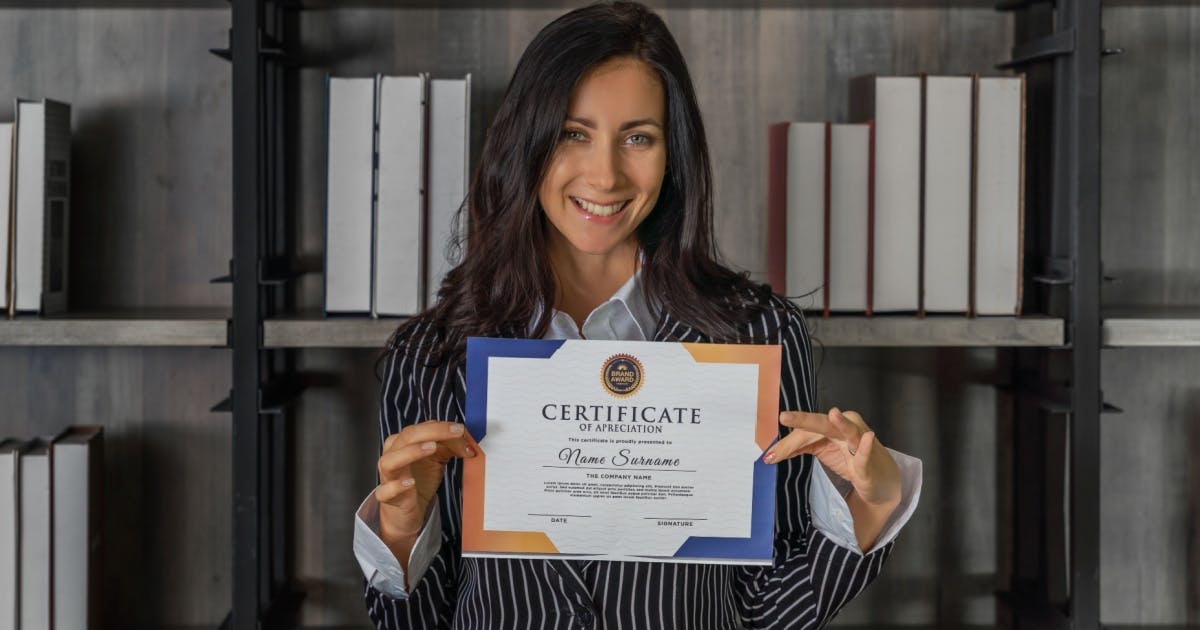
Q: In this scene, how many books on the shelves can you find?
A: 13